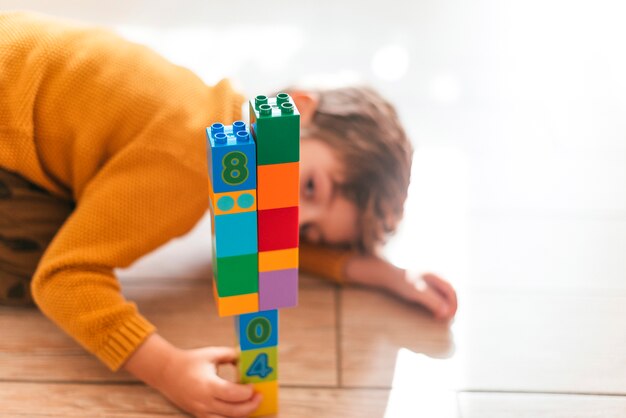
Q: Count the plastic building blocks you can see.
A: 13